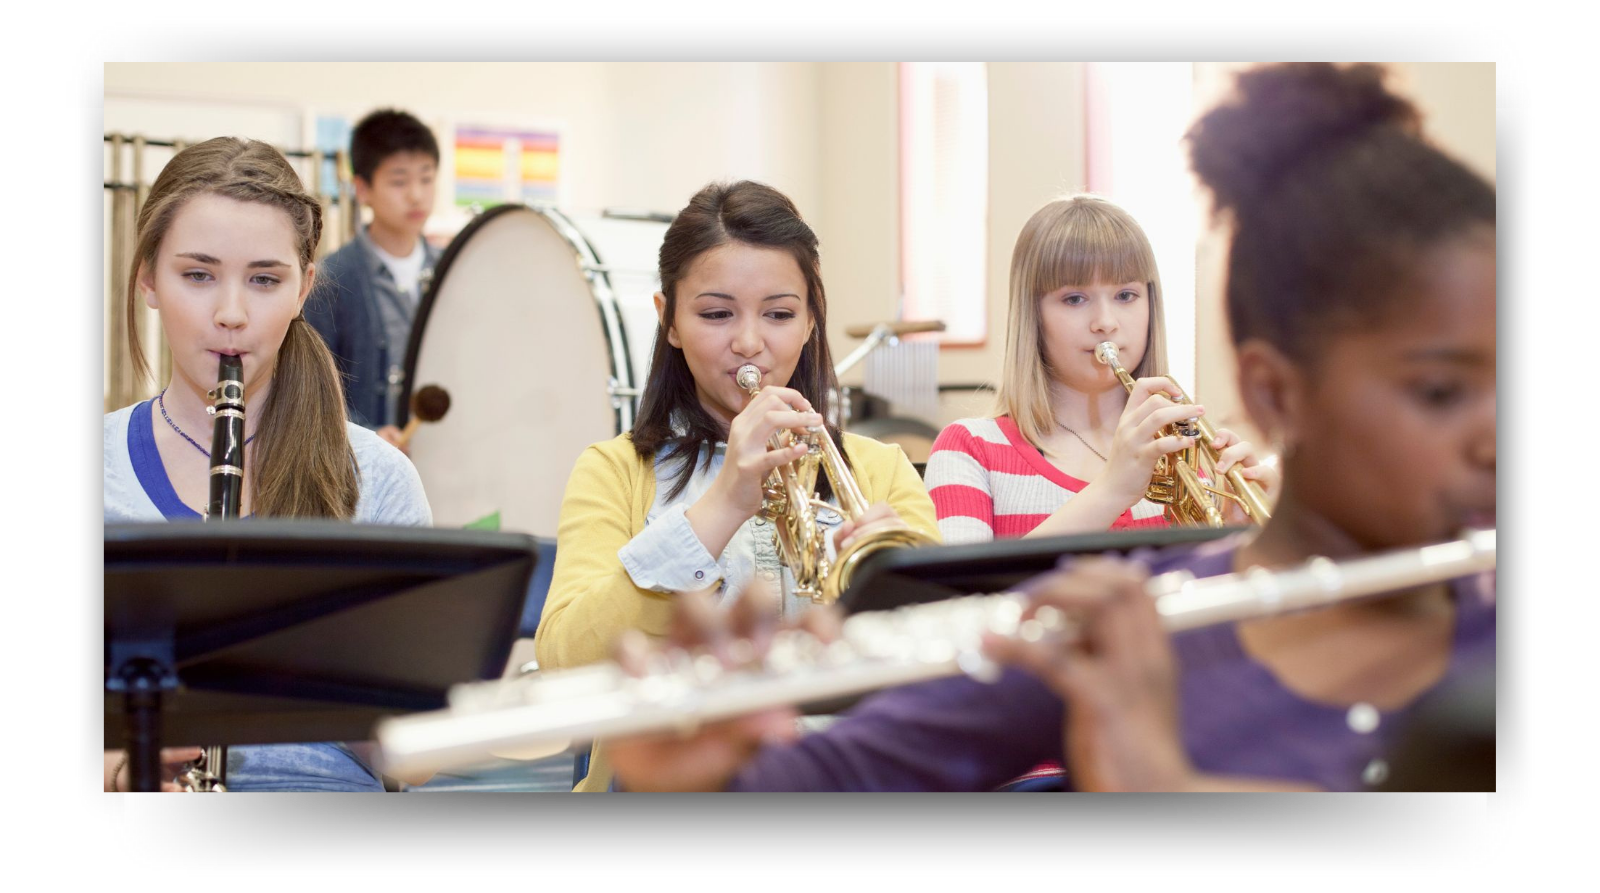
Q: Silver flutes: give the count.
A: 1